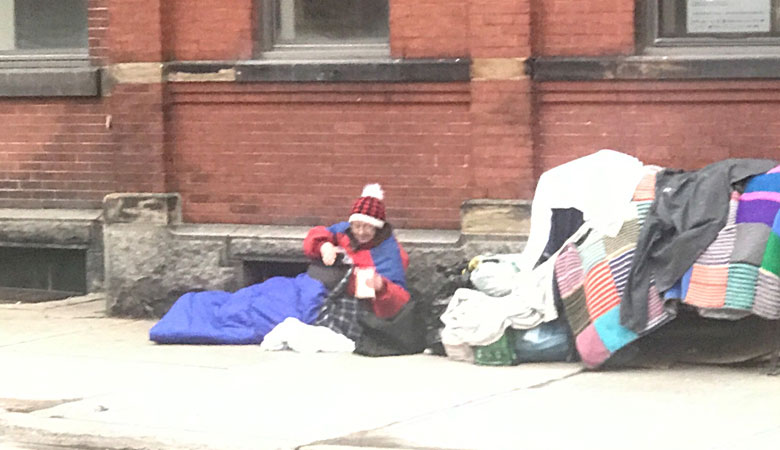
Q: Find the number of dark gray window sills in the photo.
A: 3